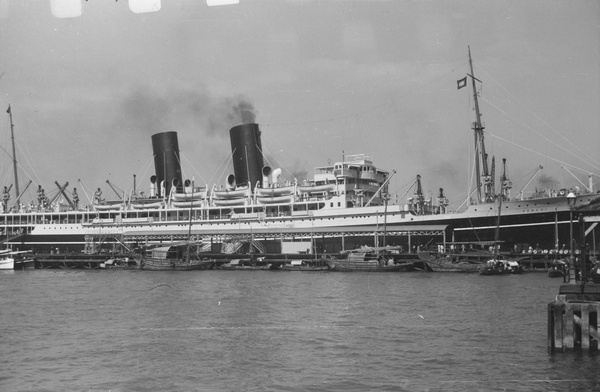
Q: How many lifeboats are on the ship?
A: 9